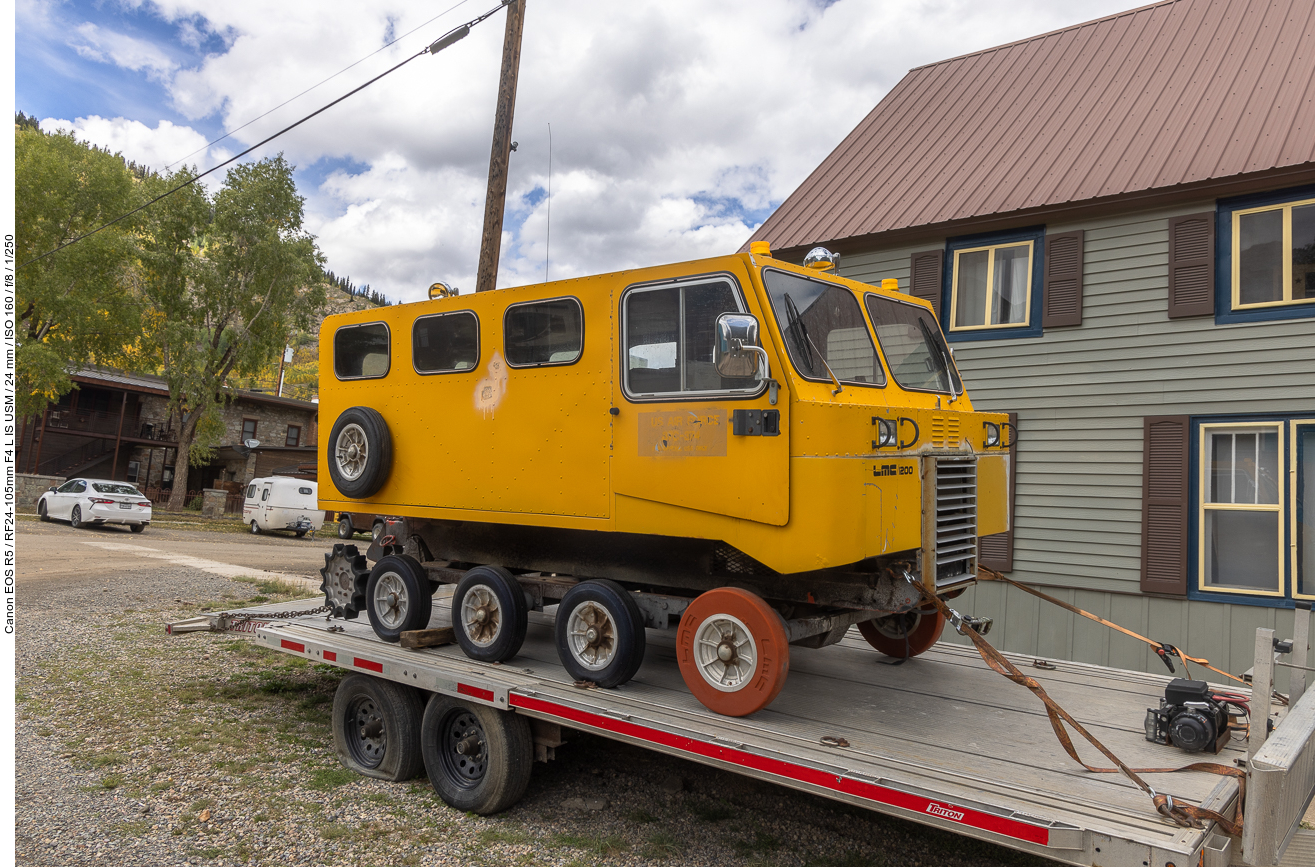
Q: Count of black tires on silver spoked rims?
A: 4